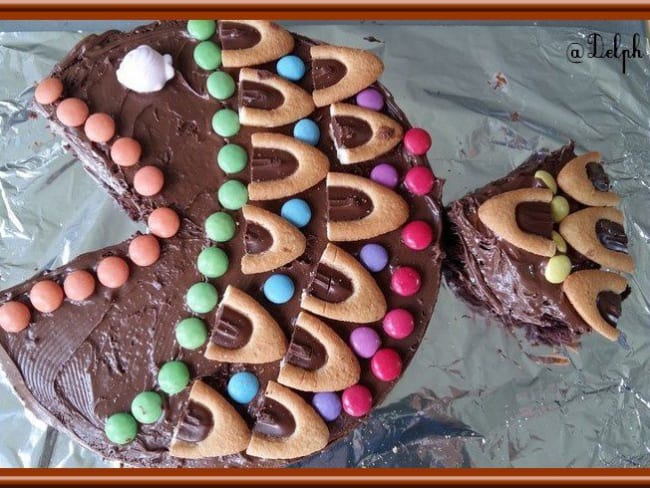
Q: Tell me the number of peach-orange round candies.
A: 11